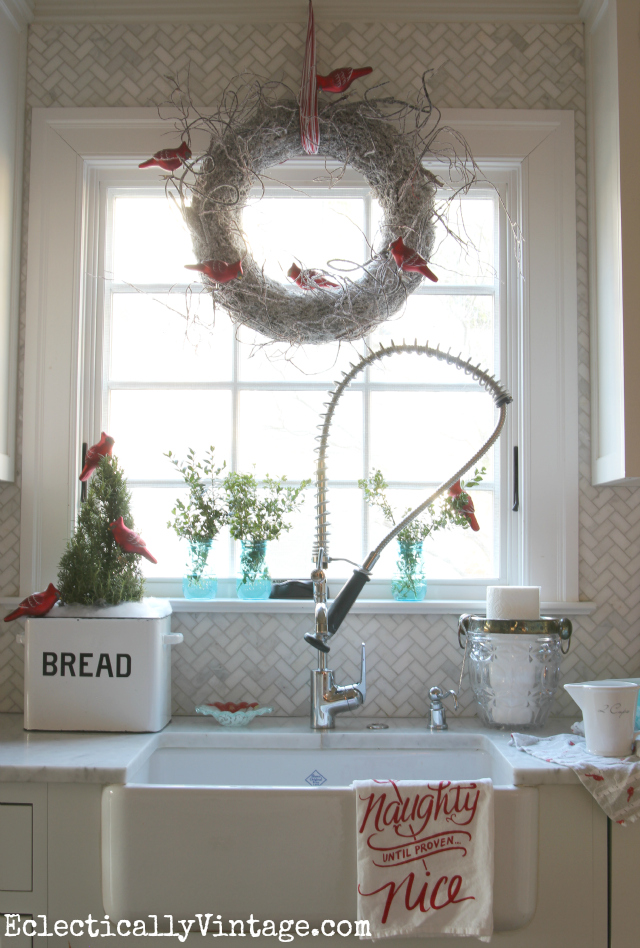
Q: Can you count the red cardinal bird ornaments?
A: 9